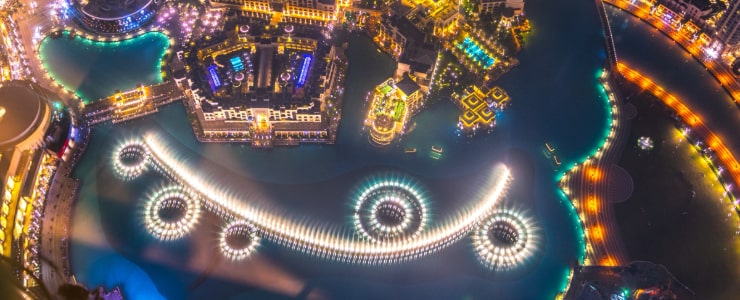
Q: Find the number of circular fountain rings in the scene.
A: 5